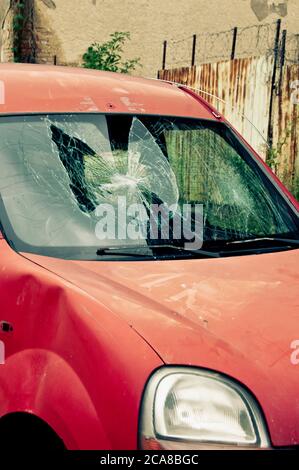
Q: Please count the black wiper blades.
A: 2